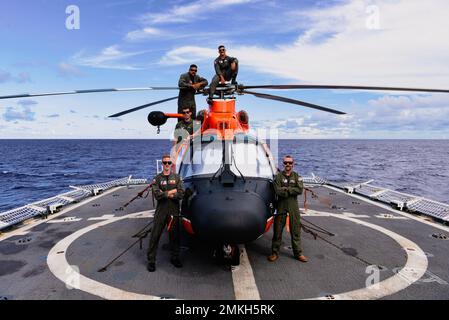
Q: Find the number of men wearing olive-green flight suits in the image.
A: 5